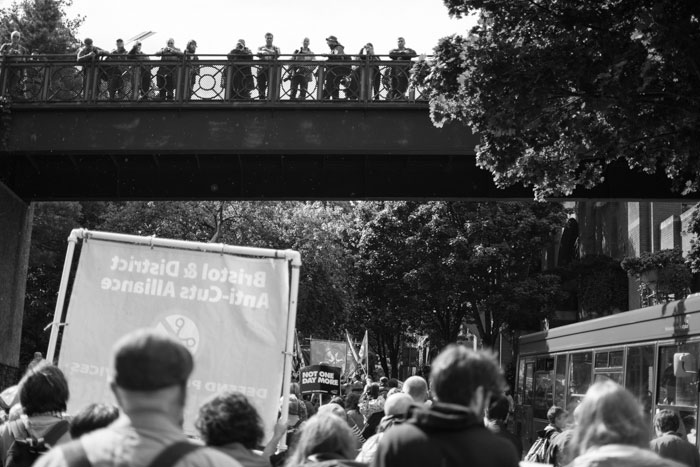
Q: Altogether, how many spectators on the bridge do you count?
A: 12